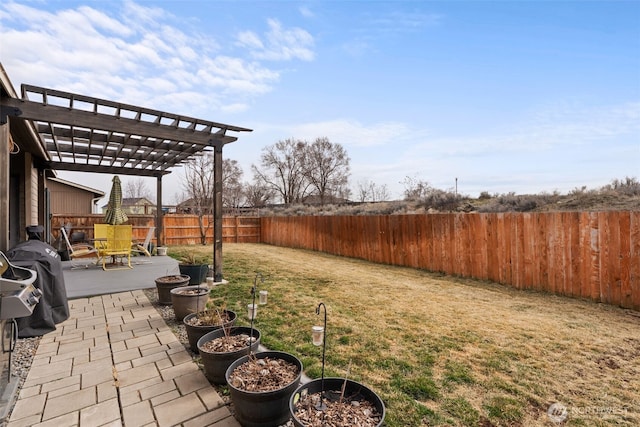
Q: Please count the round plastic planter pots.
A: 7